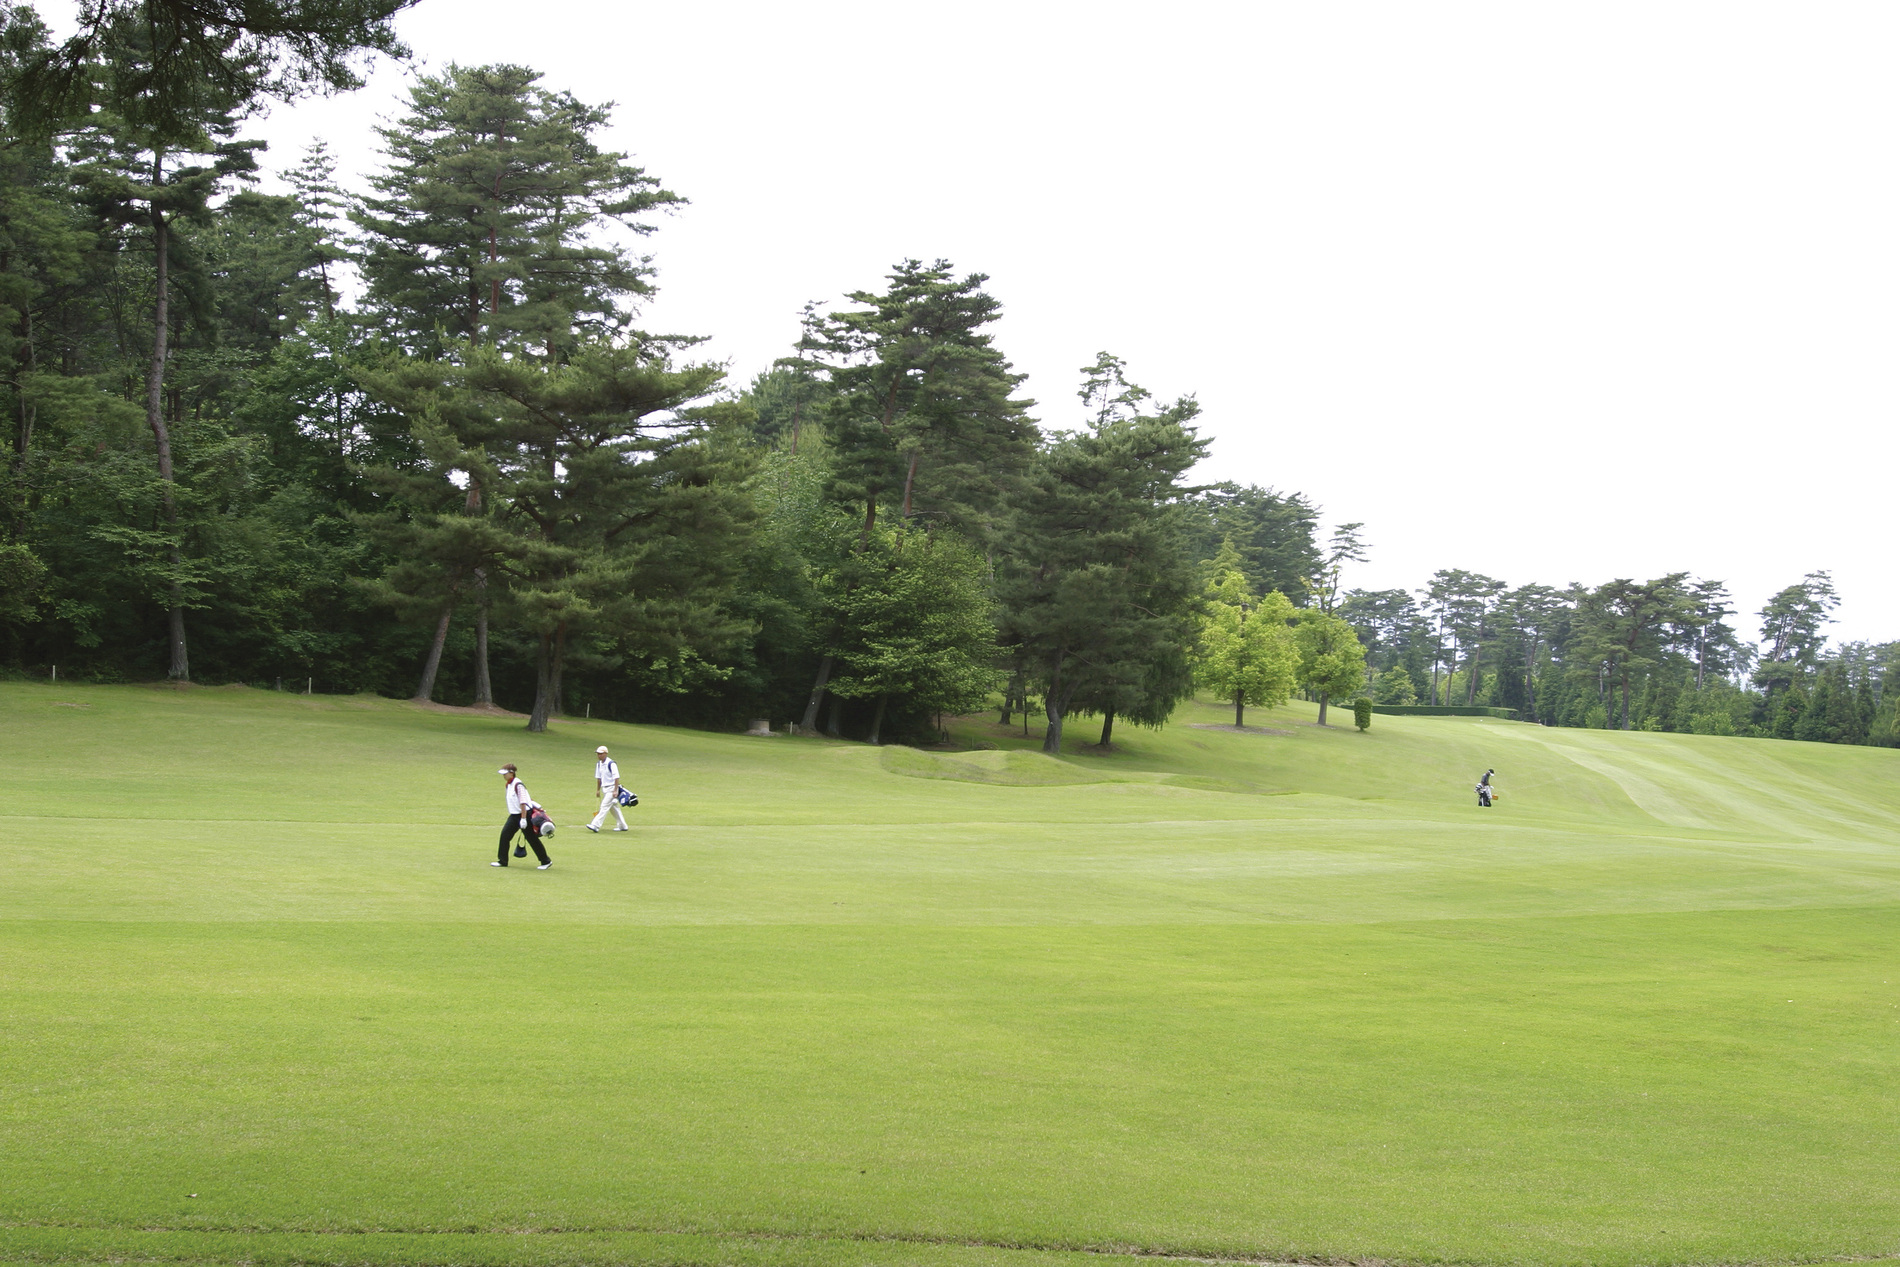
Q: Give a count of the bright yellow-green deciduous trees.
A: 2